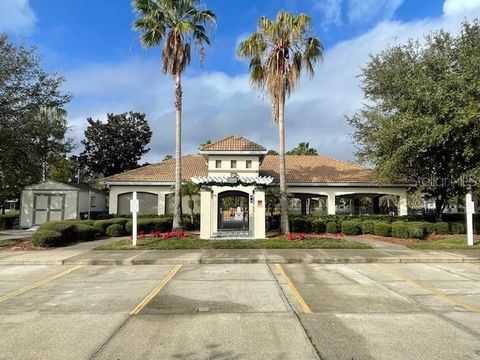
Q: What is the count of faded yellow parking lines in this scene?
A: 4